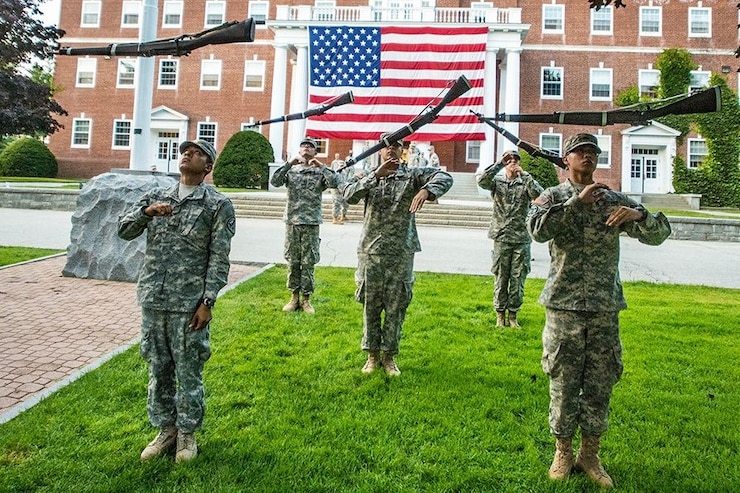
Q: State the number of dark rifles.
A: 5